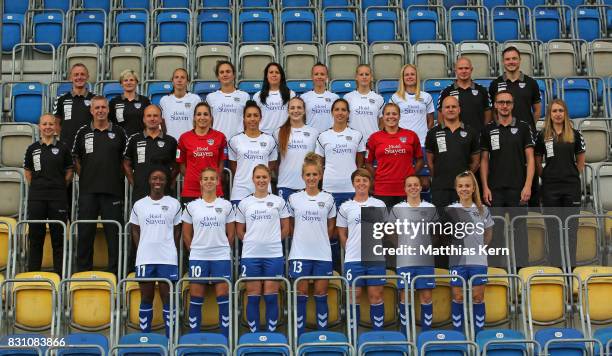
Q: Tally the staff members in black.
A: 10